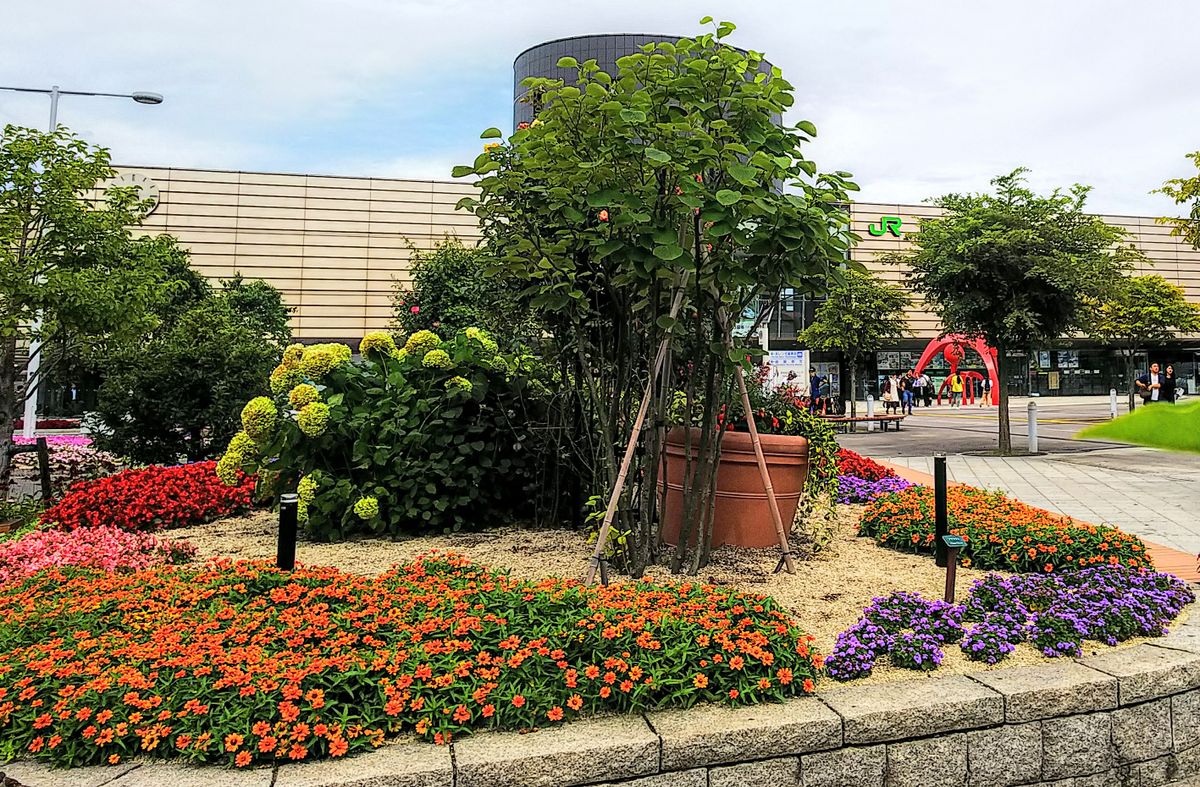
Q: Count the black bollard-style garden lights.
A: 2